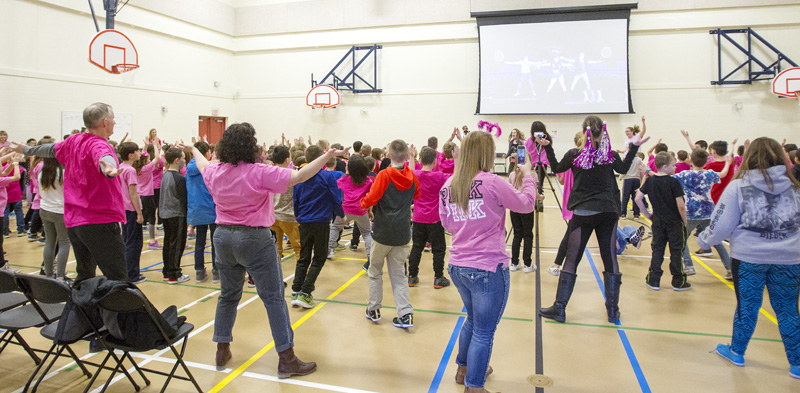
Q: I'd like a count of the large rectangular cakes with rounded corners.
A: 0